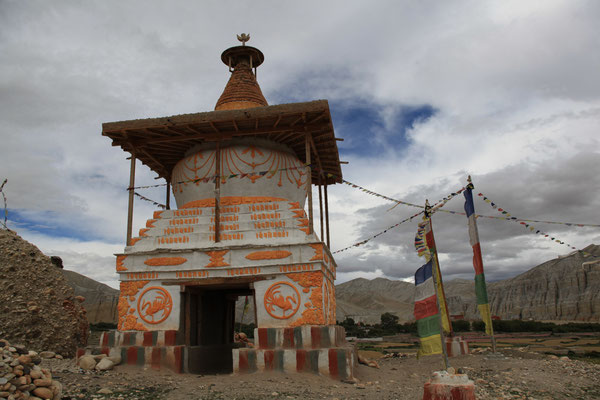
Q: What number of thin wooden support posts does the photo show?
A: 6